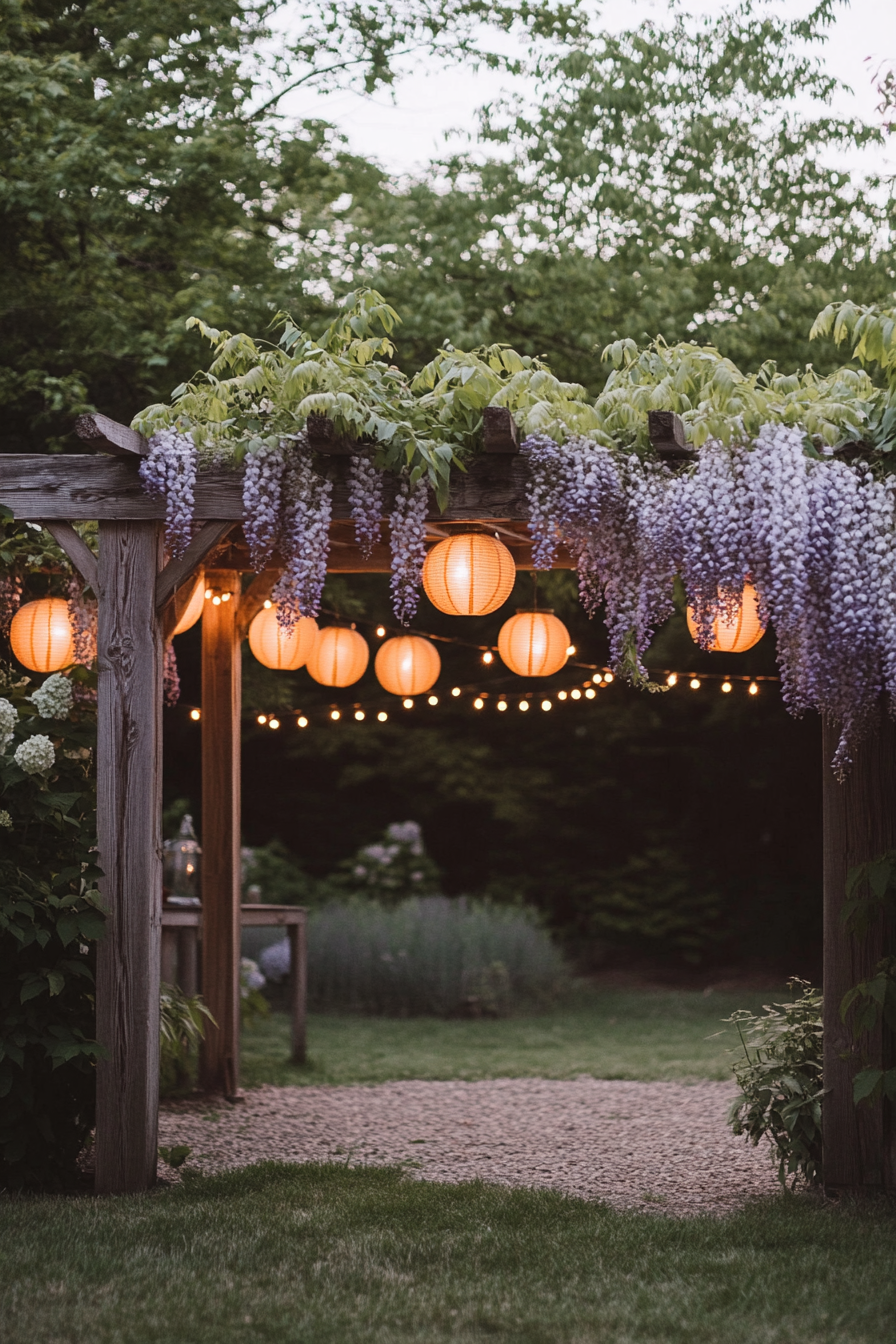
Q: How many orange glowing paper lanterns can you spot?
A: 8